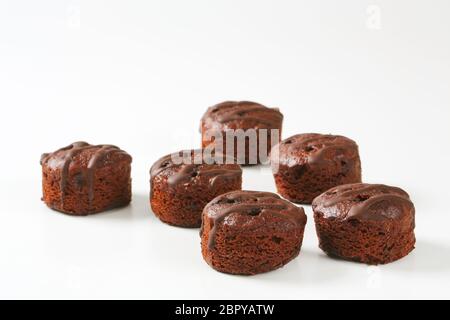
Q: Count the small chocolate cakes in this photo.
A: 6